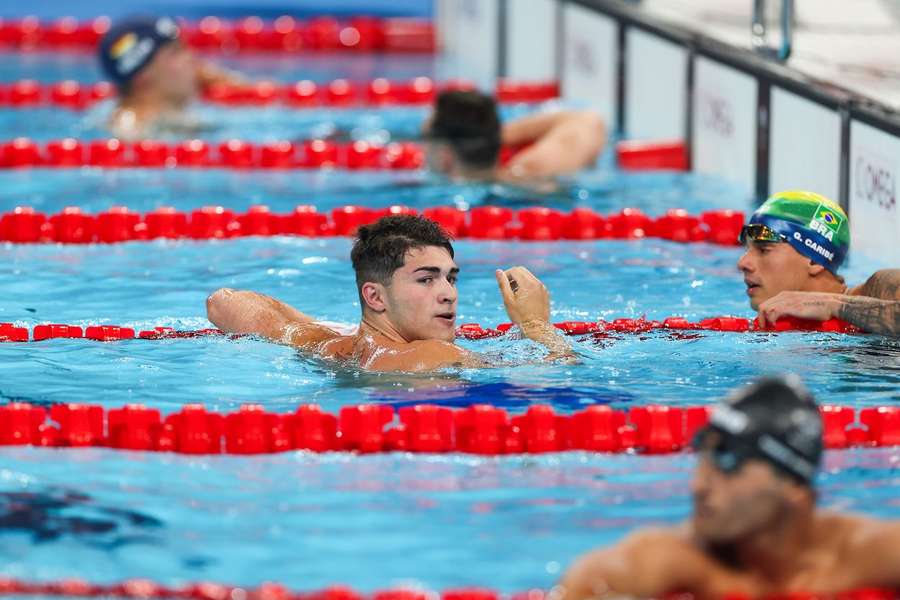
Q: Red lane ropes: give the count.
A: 7